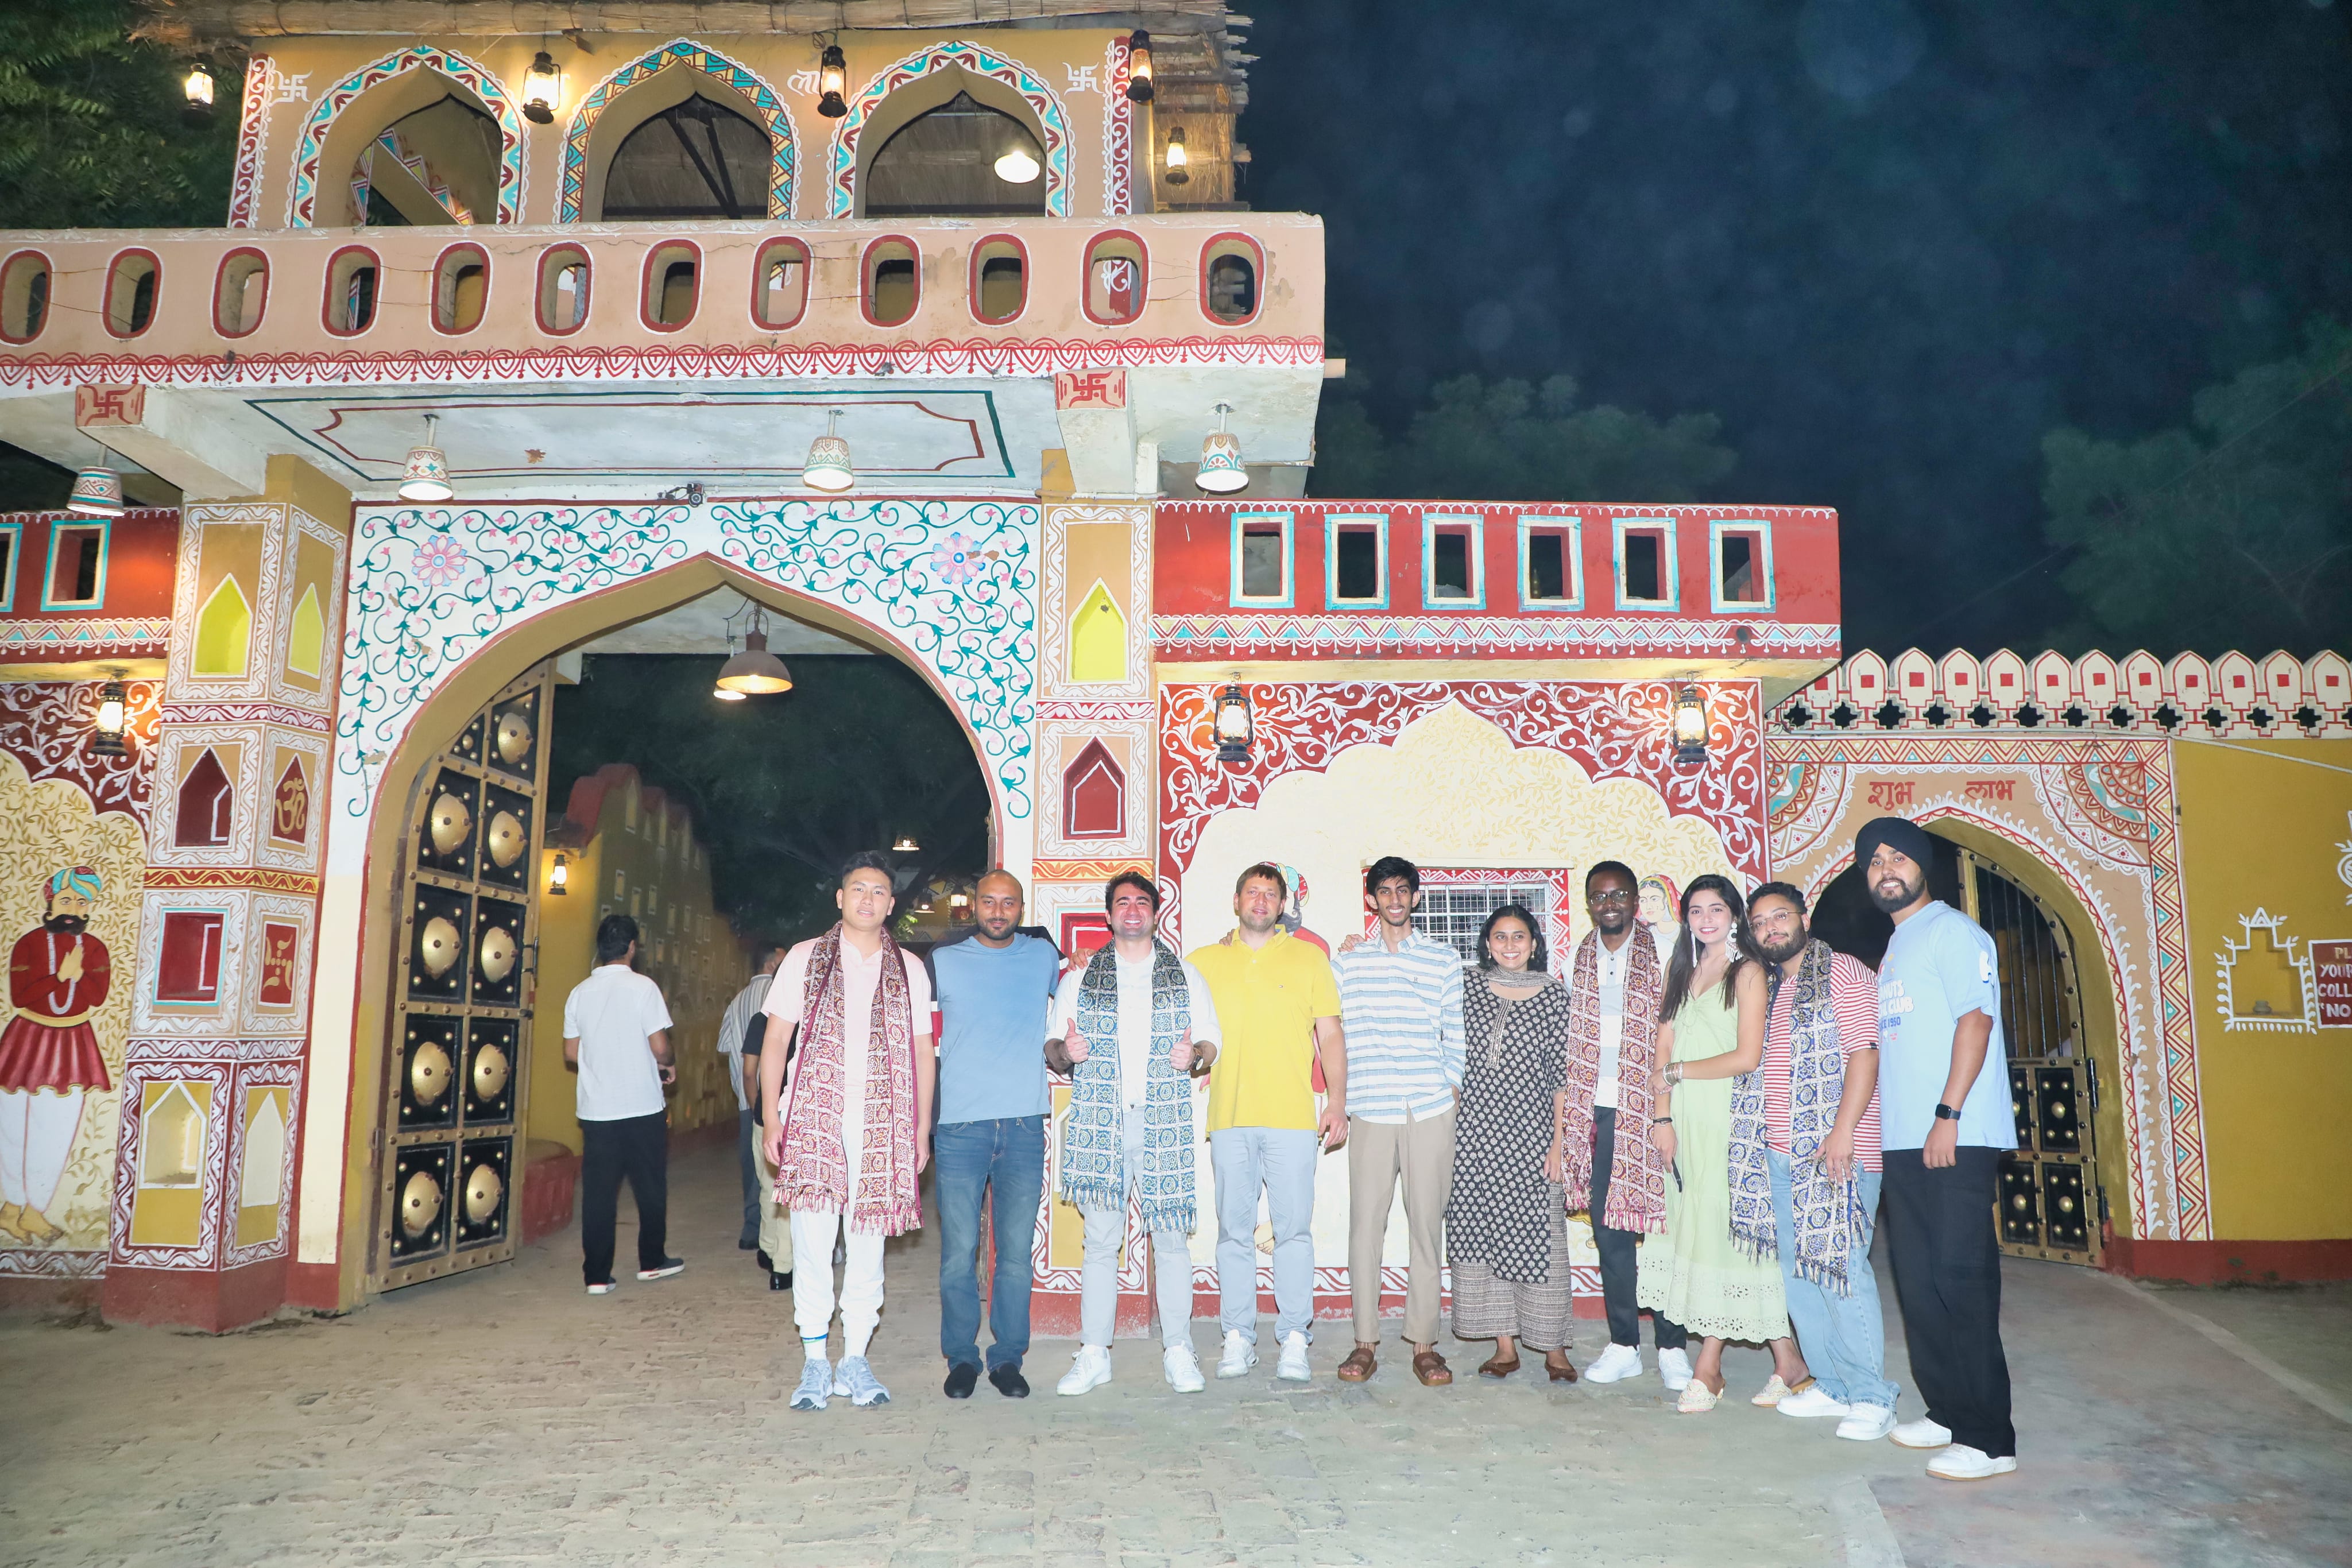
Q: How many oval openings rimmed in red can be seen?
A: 12